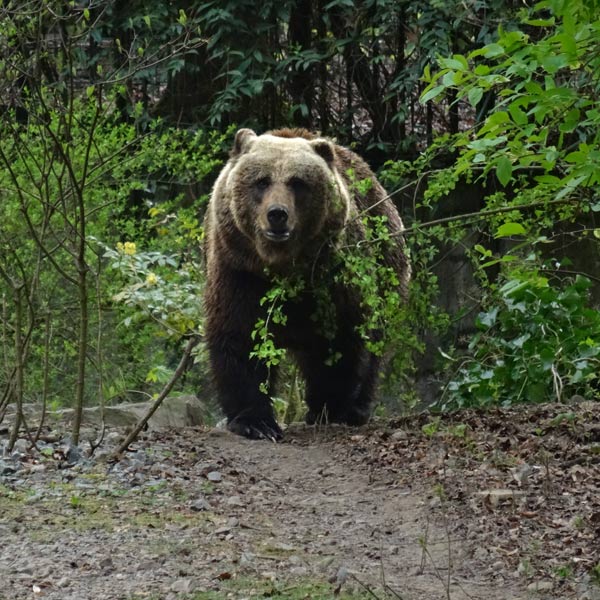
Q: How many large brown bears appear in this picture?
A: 1